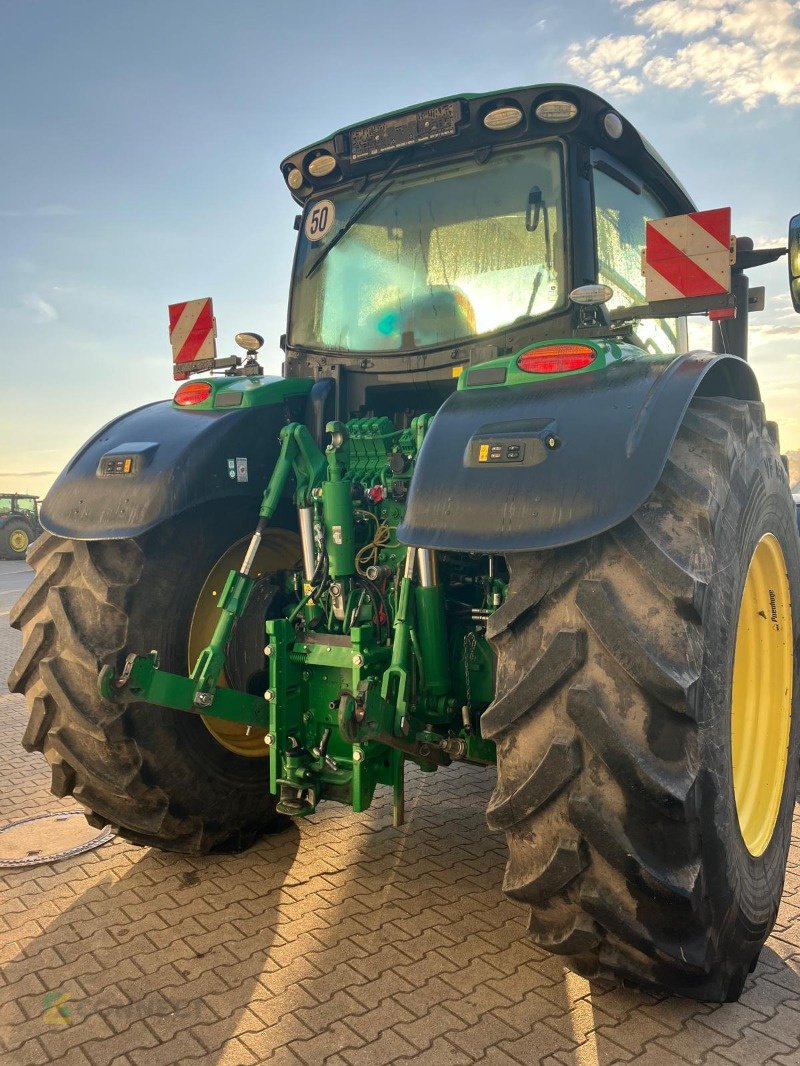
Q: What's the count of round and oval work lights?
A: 7